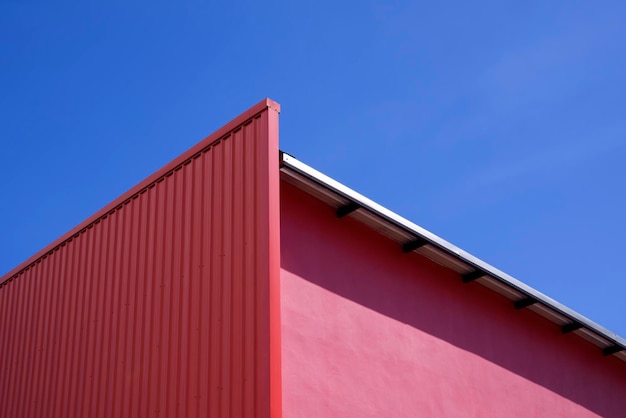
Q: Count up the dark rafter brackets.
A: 6